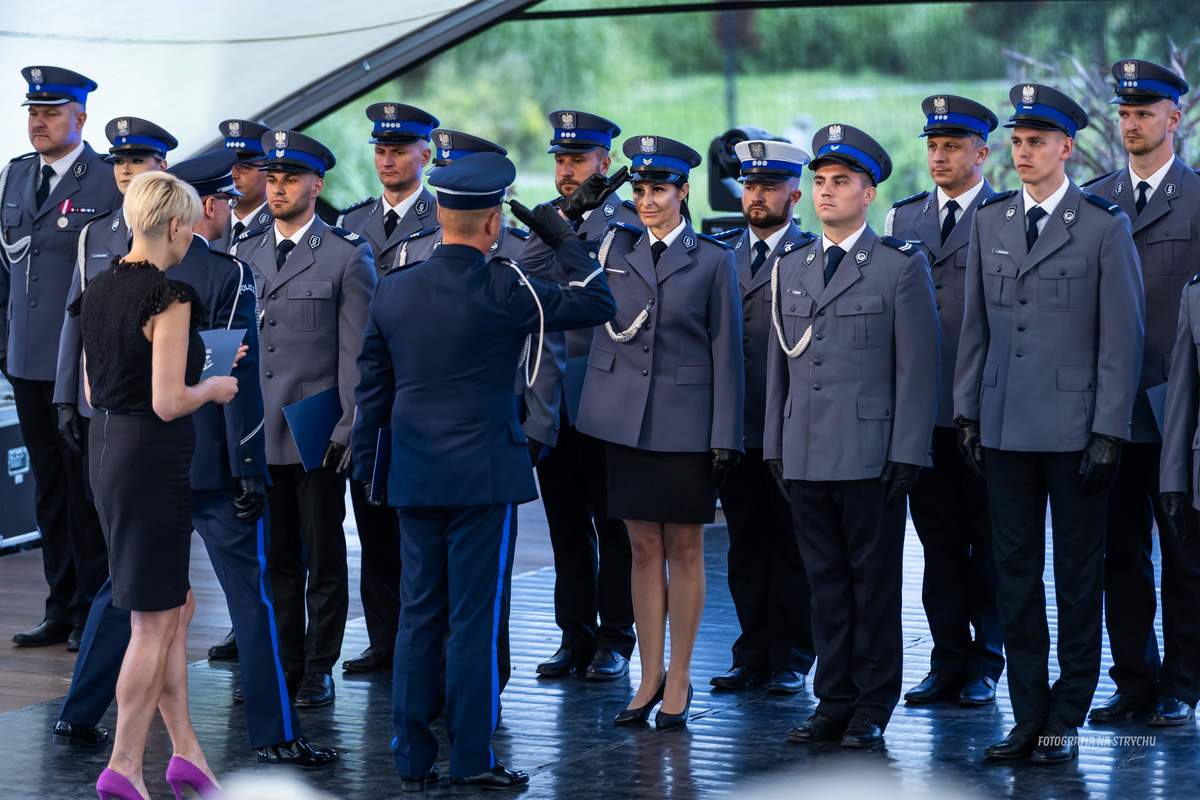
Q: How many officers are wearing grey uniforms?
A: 14